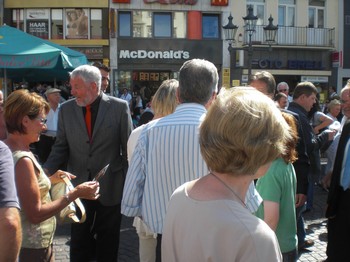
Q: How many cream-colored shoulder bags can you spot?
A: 1